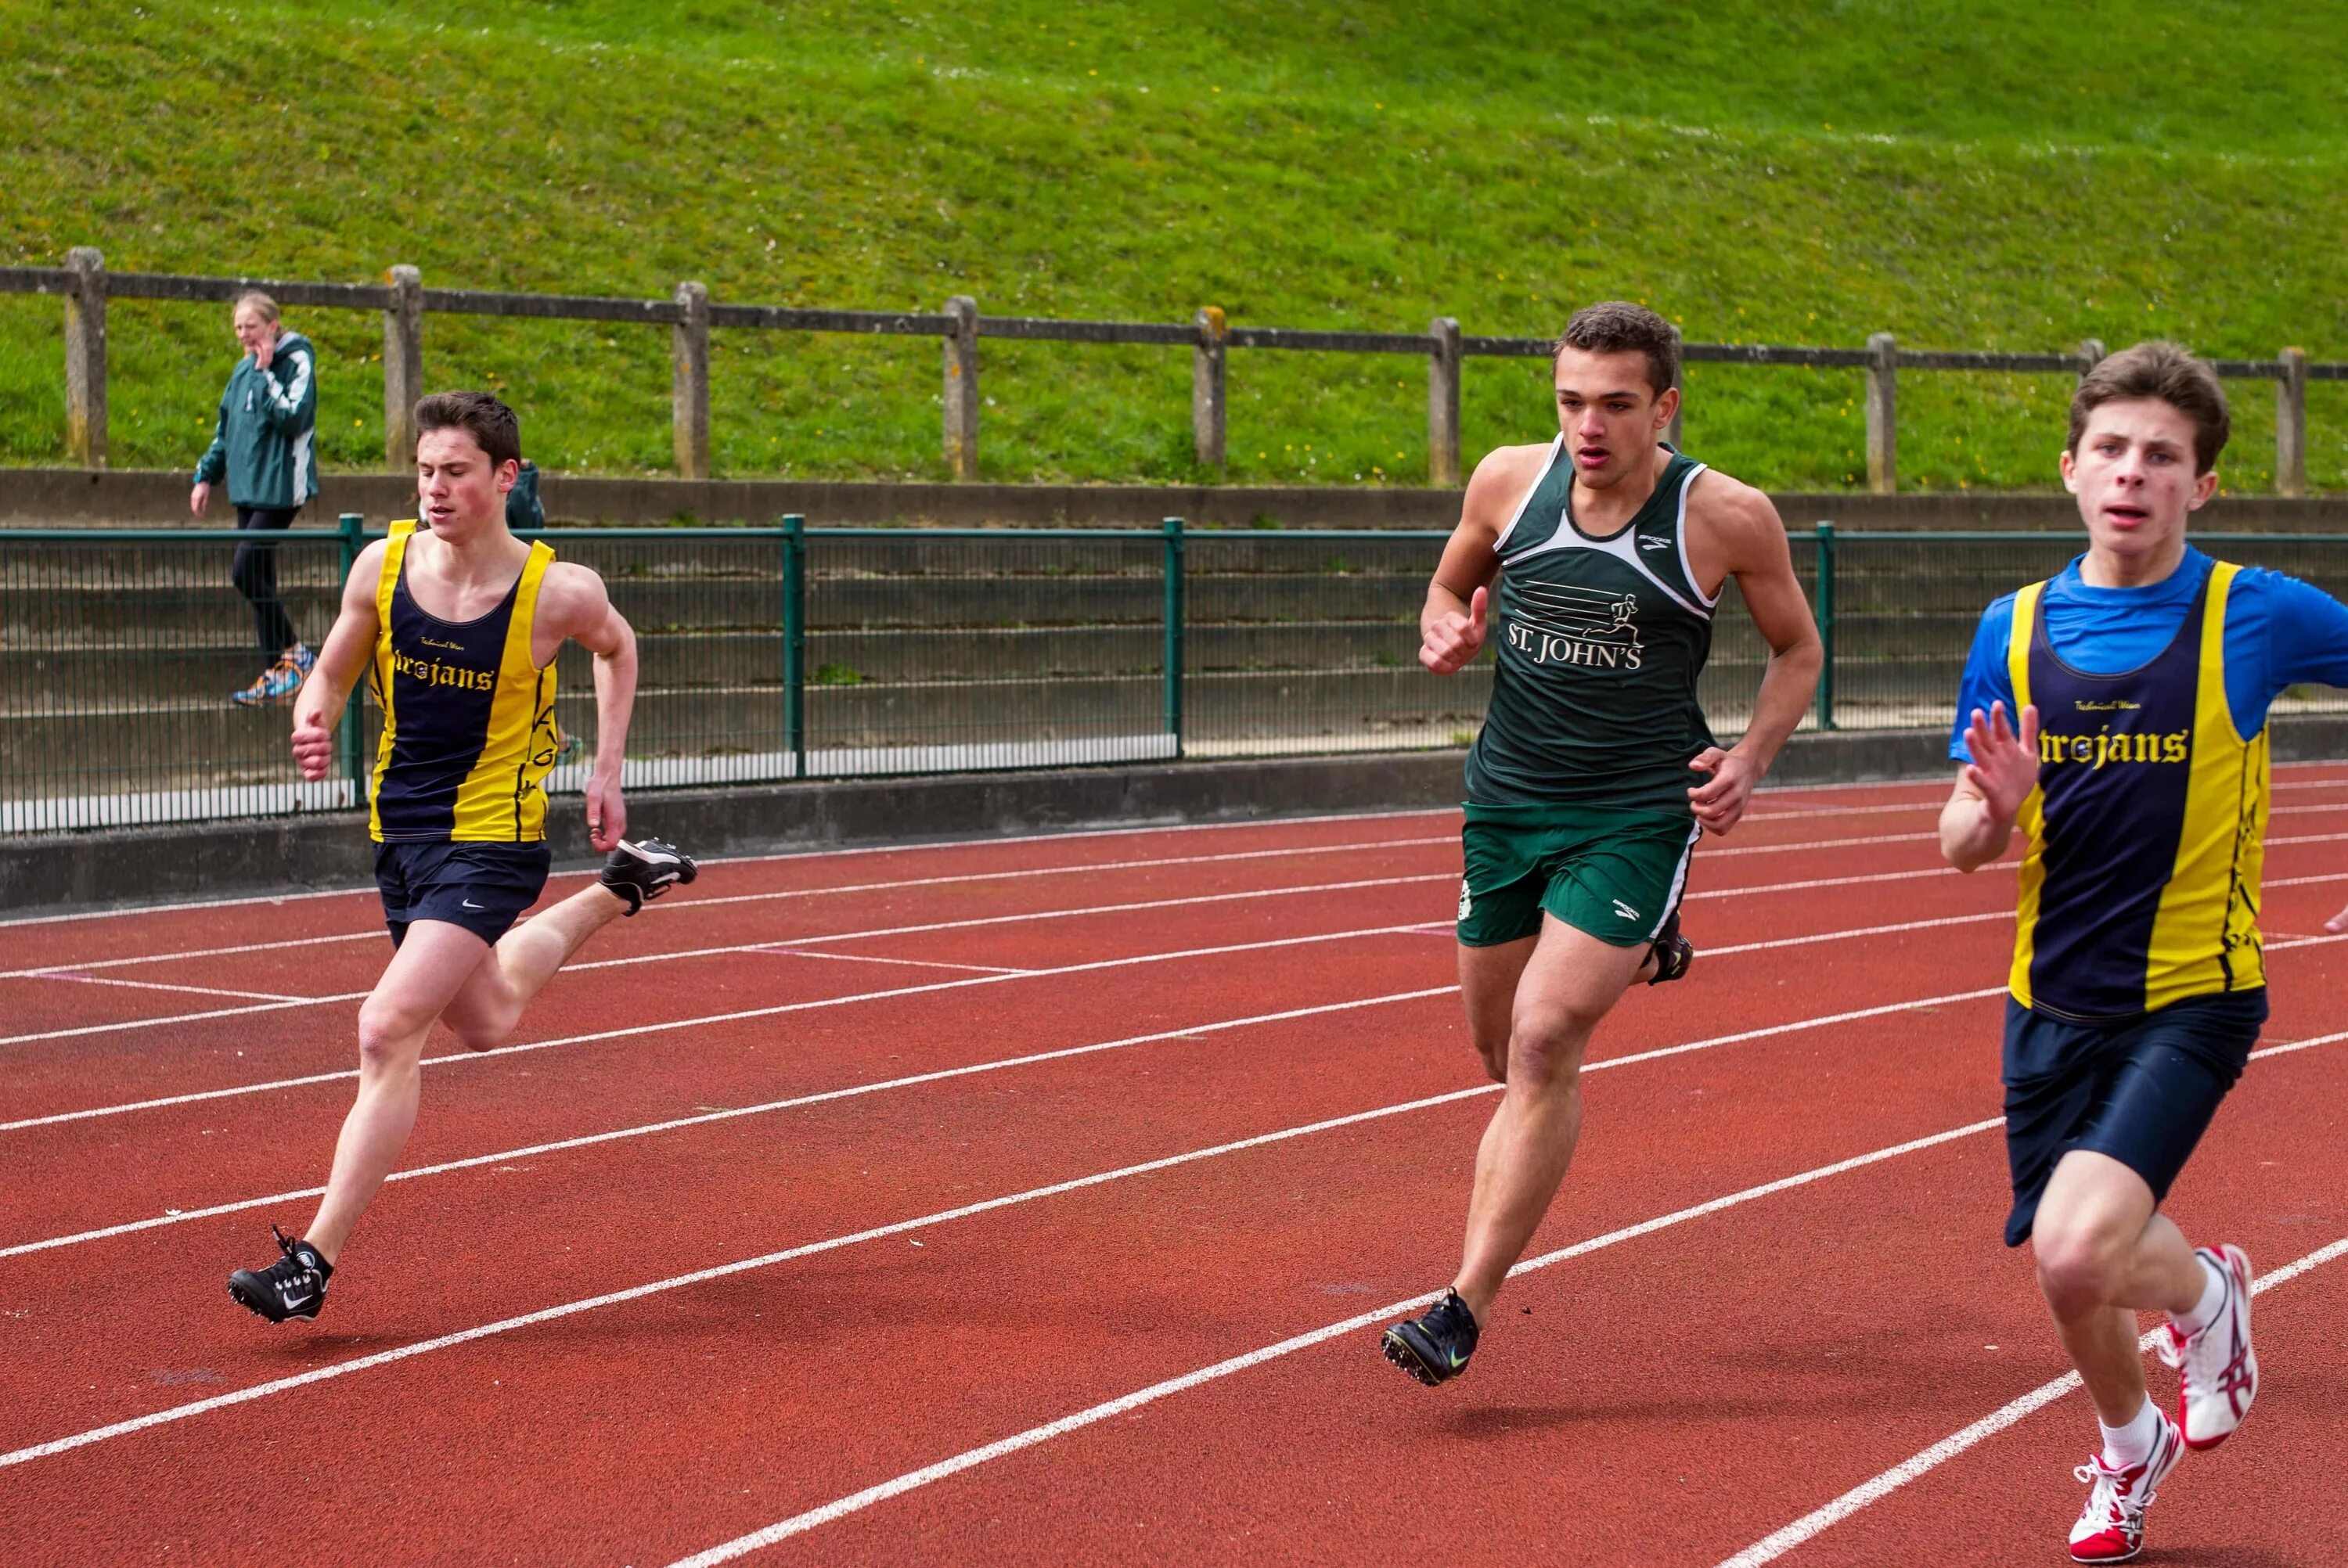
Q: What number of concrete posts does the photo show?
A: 10